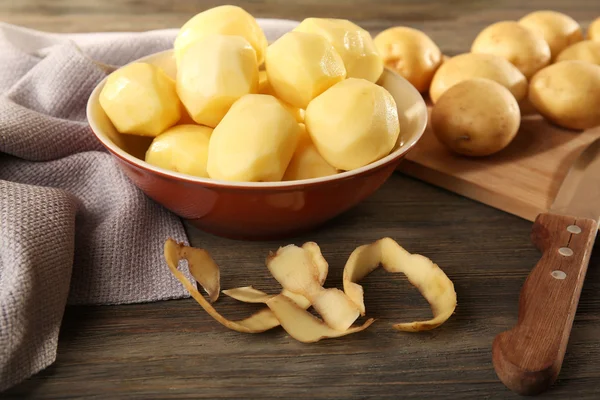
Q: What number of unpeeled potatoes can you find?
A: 8